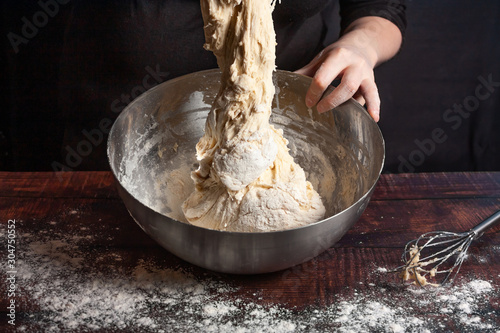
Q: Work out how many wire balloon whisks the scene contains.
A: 1